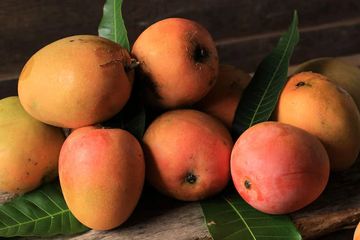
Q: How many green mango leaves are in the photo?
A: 4